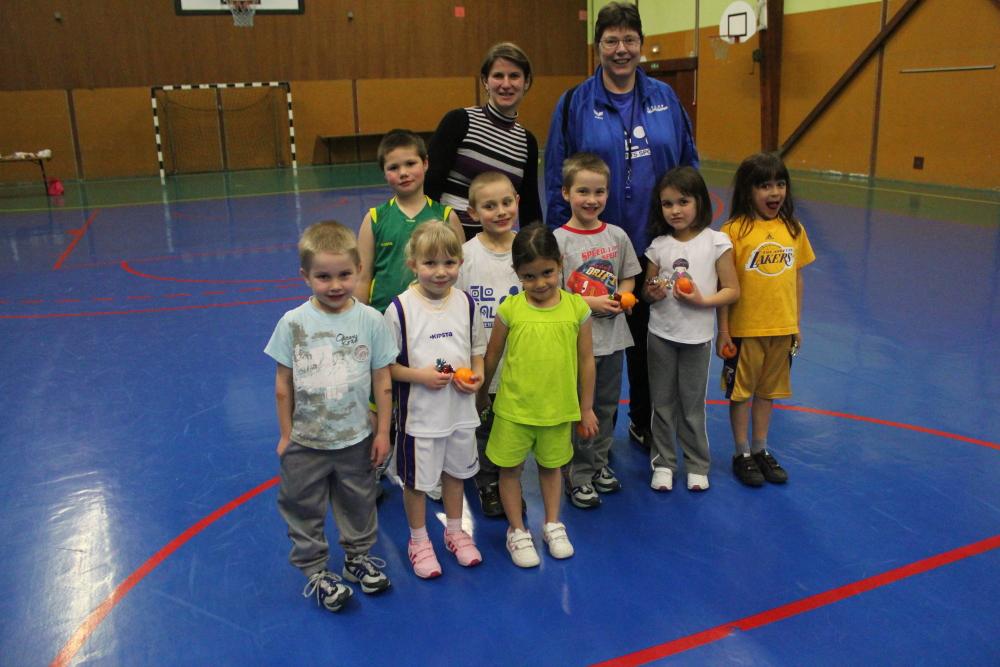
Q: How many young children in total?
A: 8